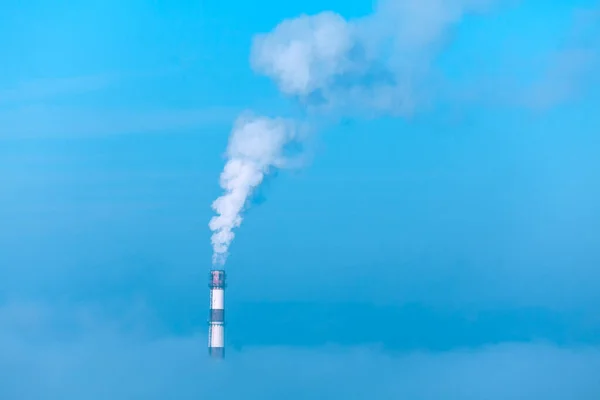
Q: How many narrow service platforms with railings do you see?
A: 2